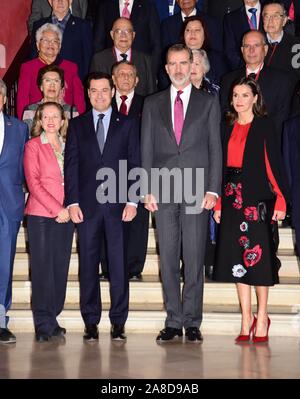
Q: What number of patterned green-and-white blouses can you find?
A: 1